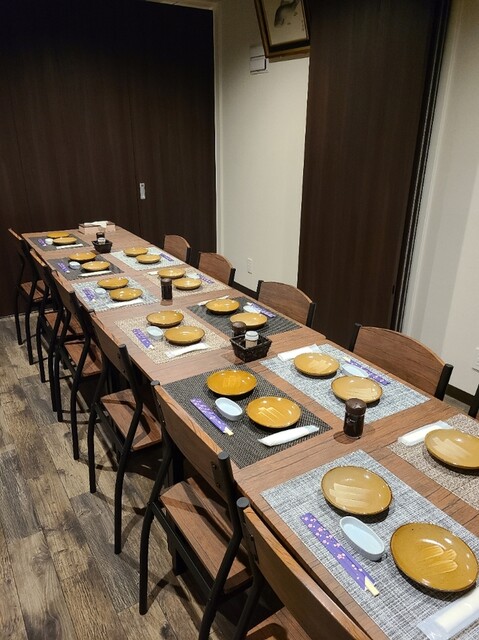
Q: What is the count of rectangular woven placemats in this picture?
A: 11